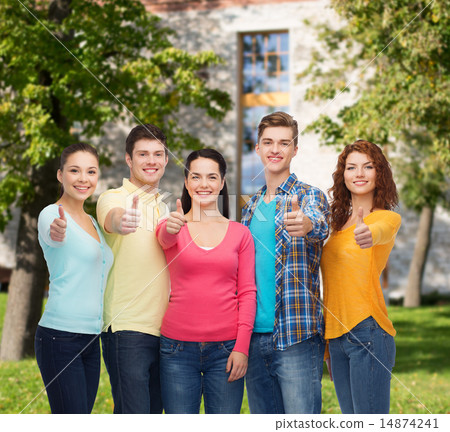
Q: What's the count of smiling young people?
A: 5